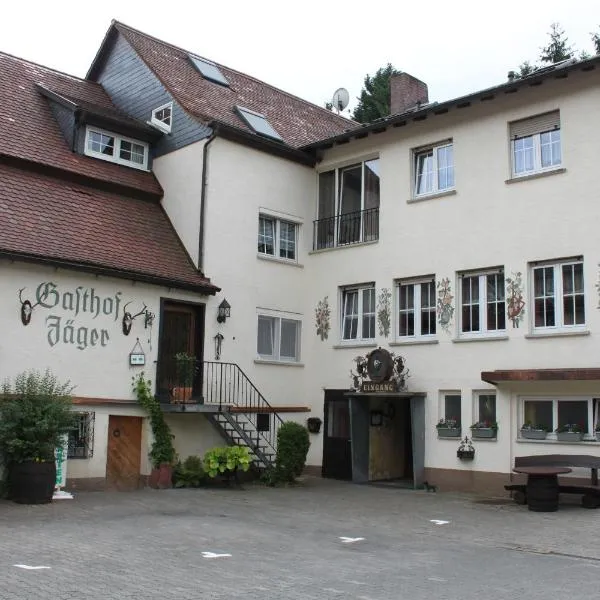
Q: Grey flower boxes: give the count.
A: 5